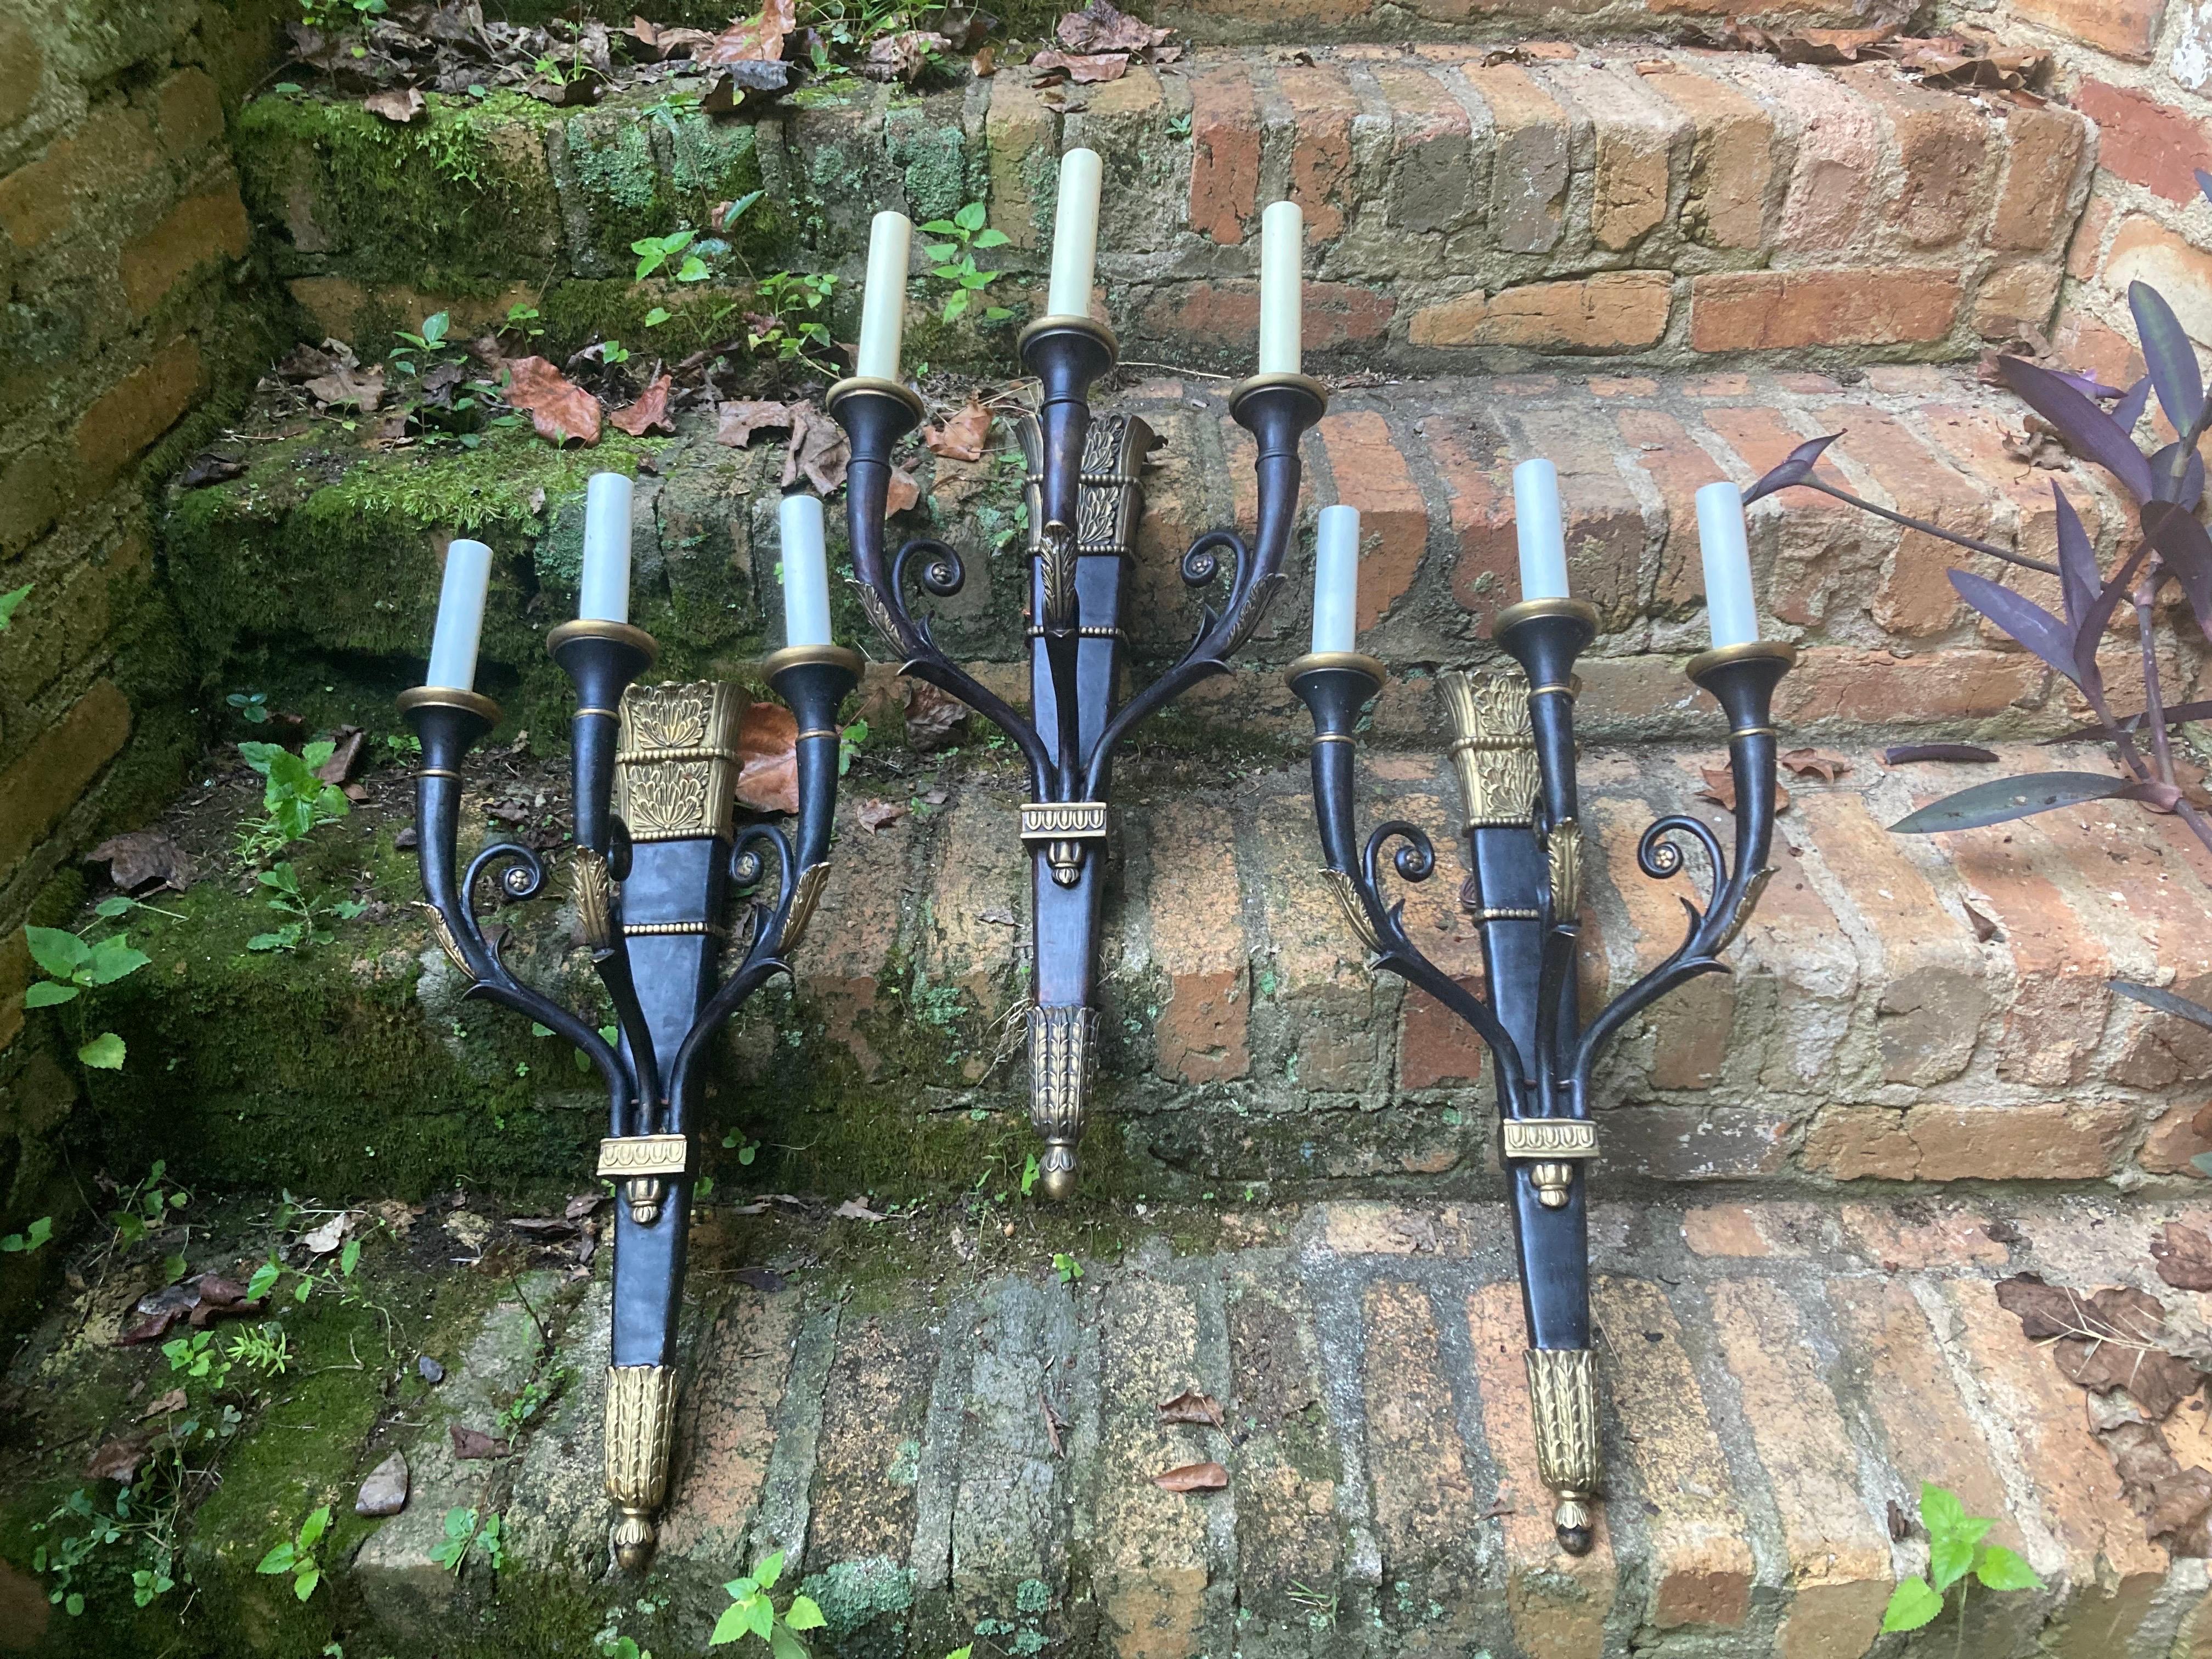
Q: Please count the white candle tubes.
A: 9